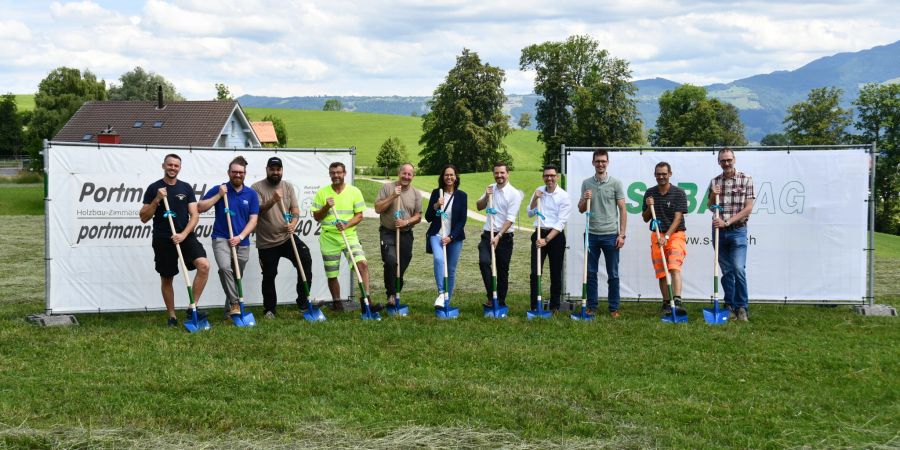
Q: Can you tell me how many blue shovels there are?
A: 11